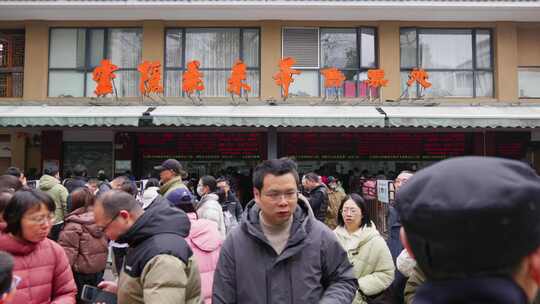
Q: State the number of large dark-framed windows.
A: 4